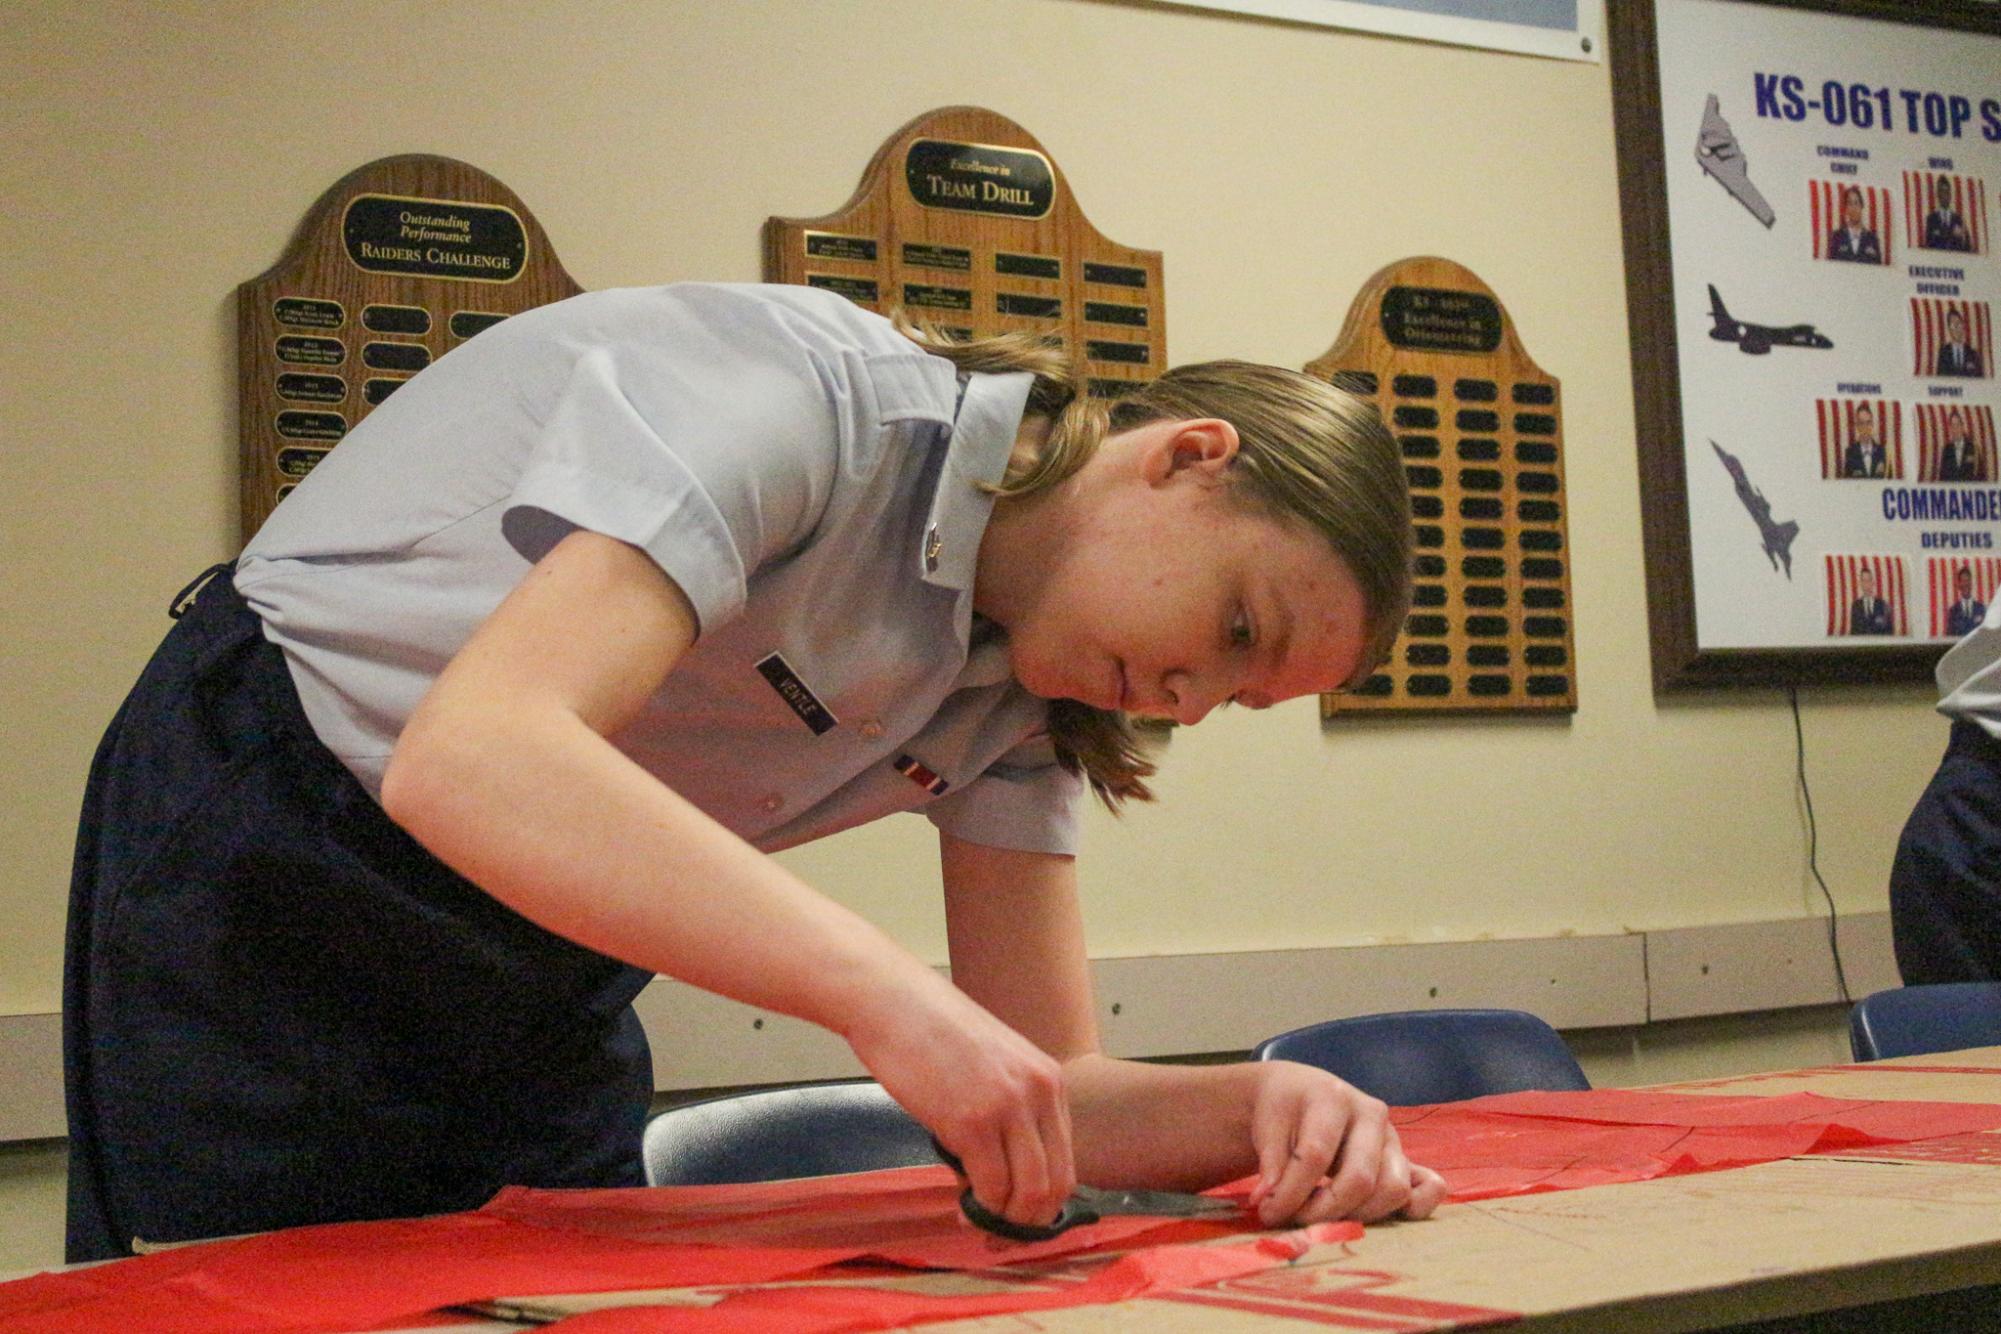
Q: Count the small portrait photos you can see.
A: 7